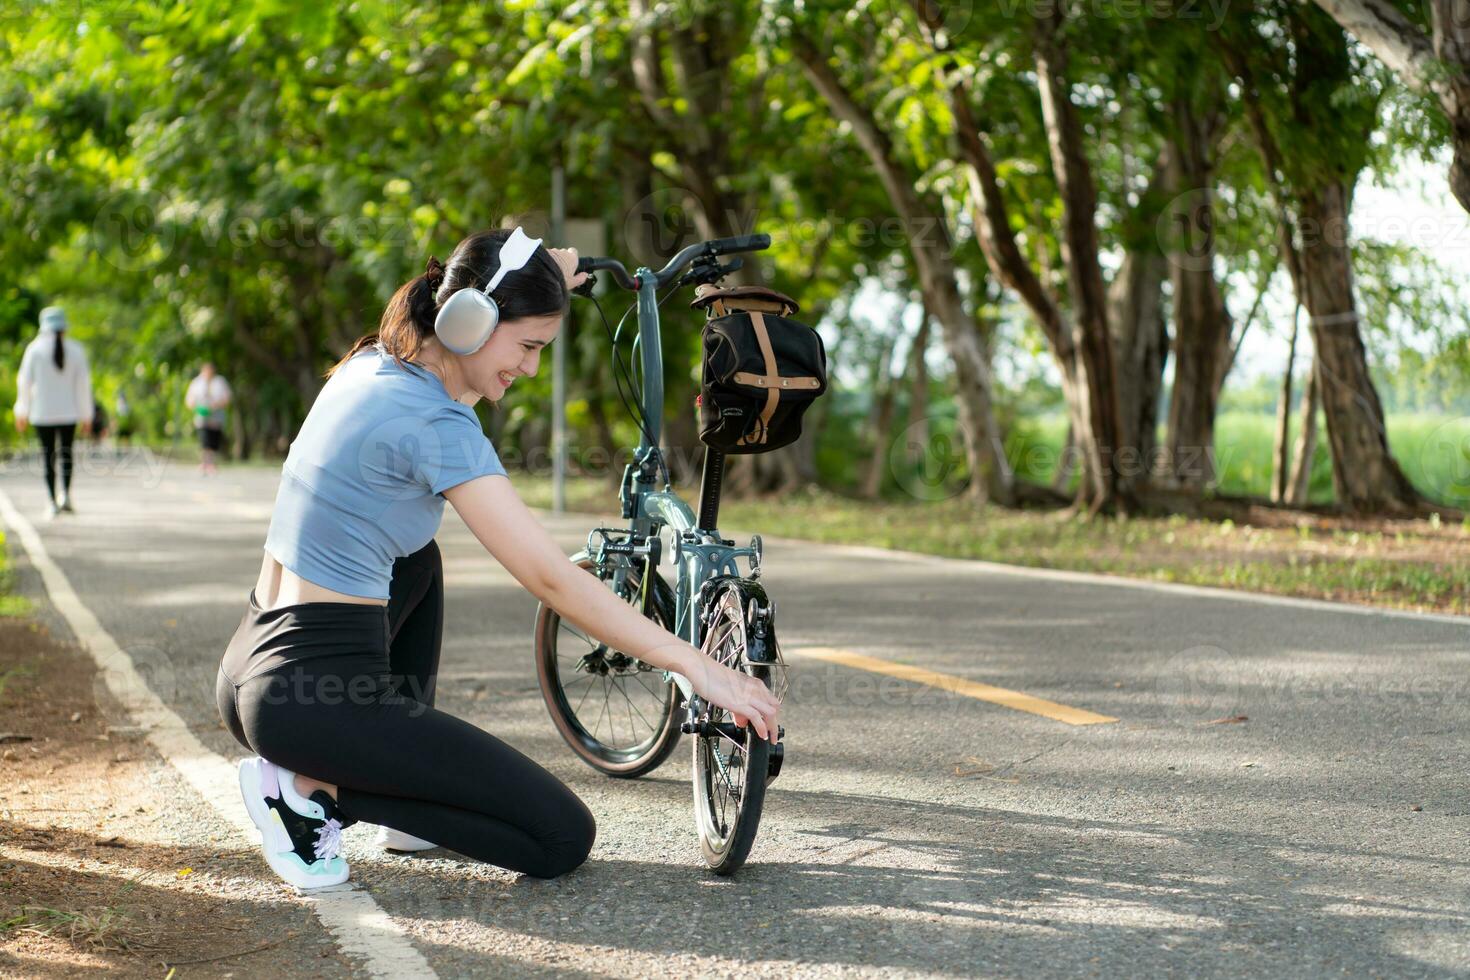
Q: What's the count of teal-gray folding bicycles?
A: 1